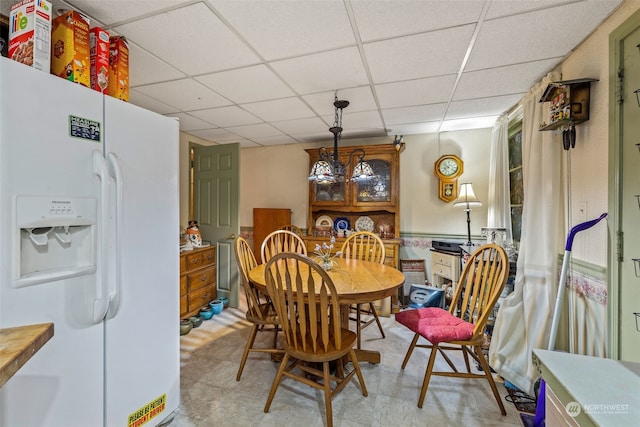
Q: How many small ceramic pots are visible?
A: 5